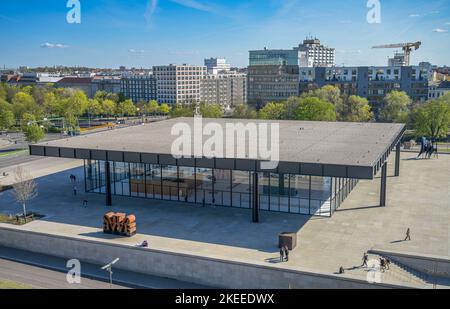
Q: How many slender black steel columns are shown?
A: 4